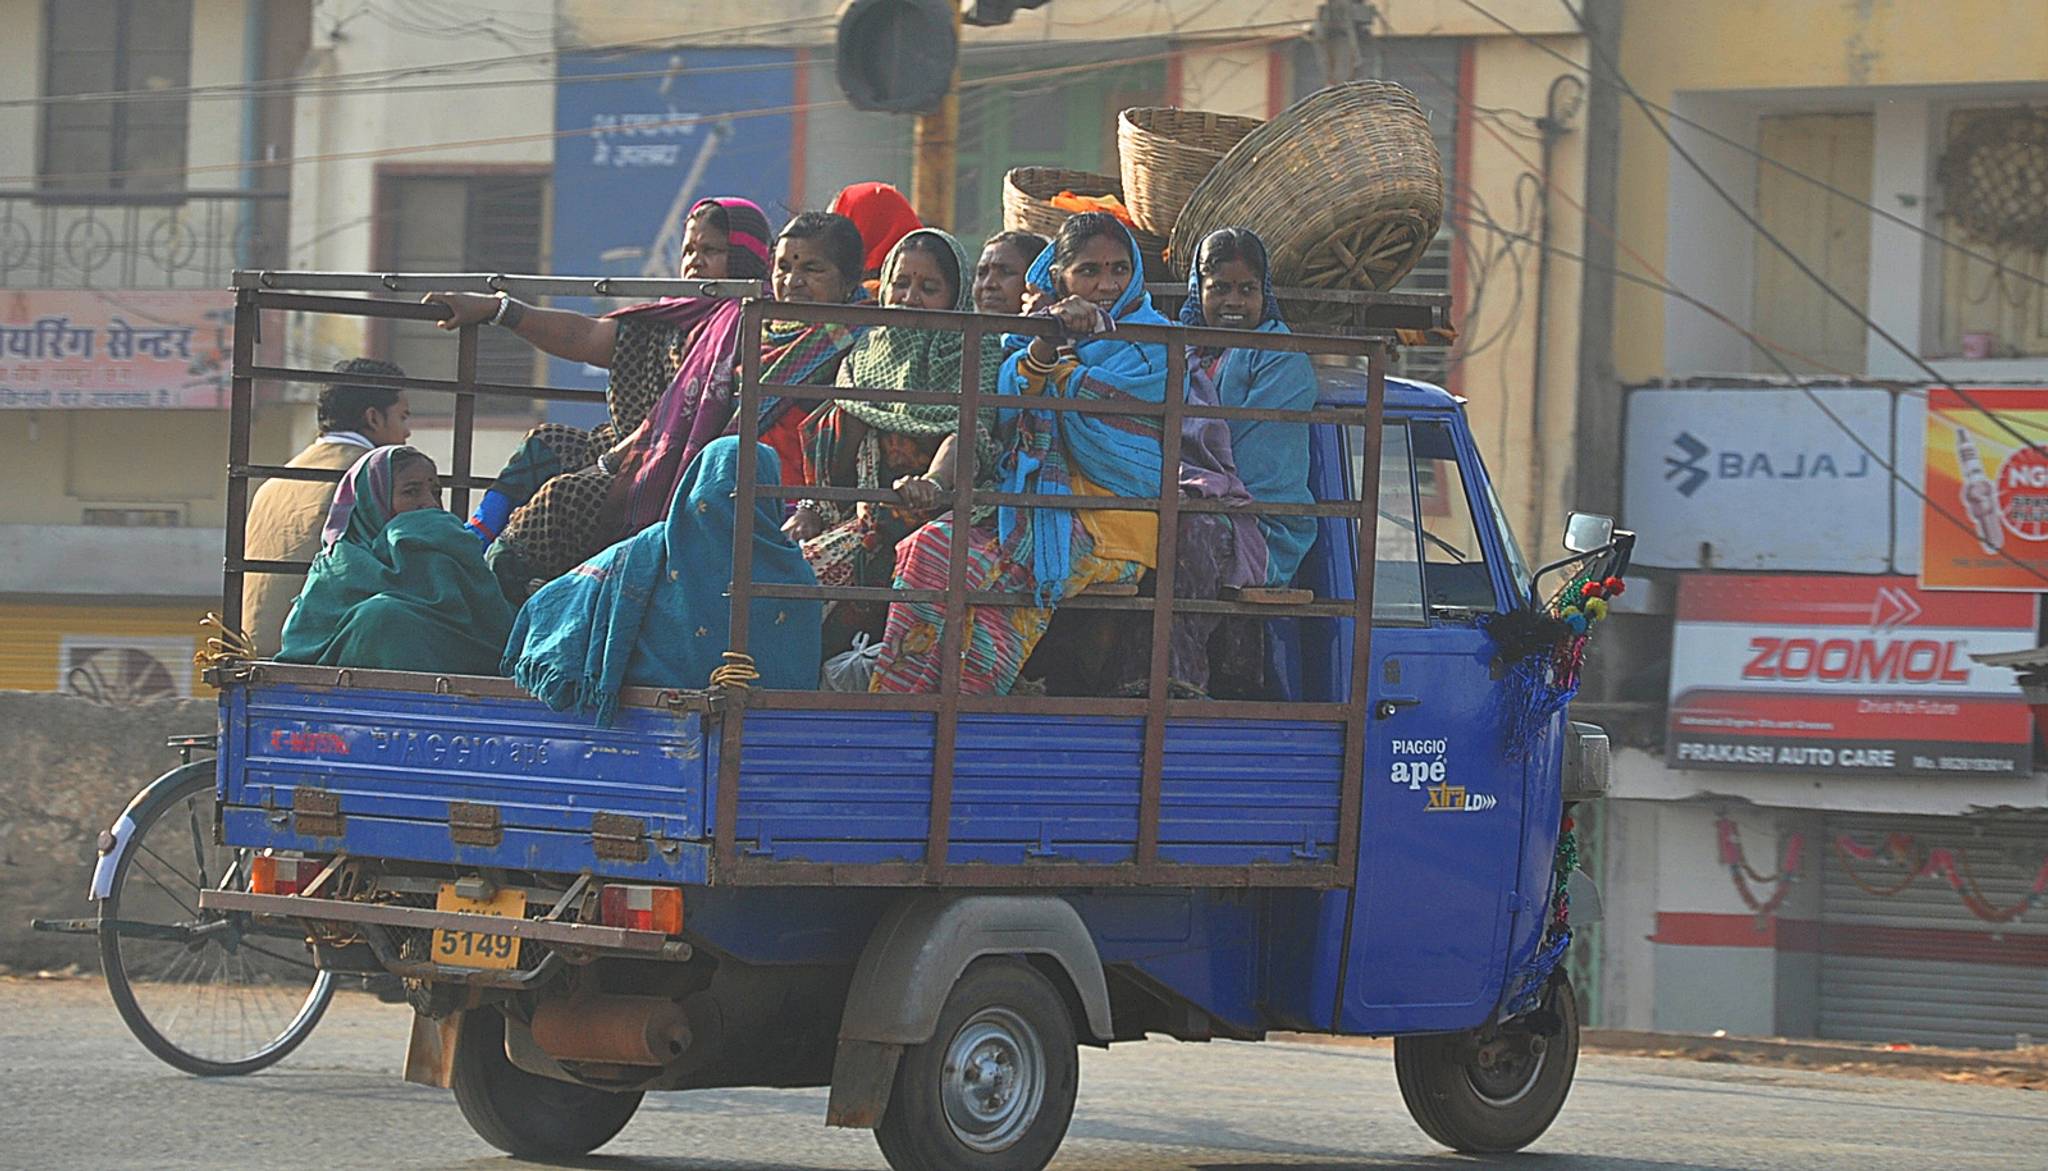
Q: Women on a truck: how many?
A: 9